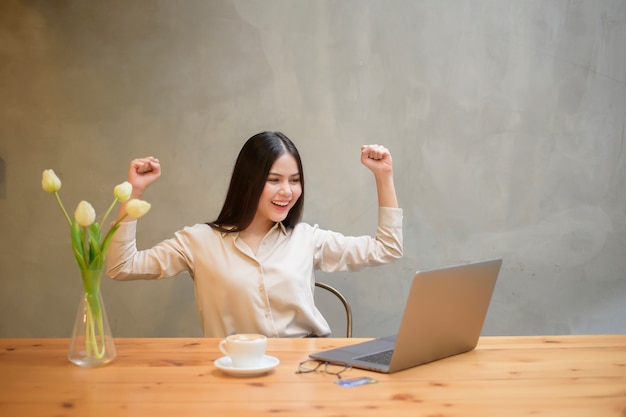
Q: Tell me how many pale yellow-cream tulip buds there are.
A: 4